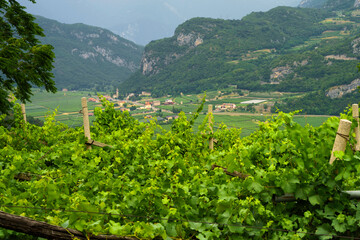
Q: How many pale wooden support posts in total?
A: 5